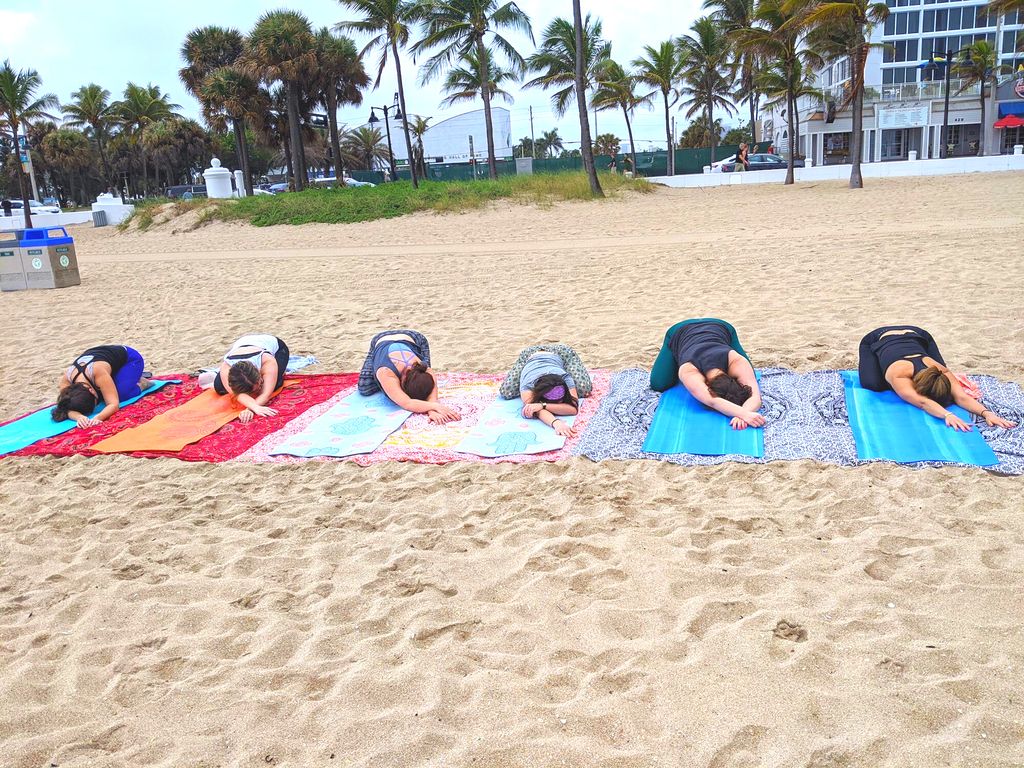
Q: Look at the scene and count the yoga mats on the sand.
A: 6